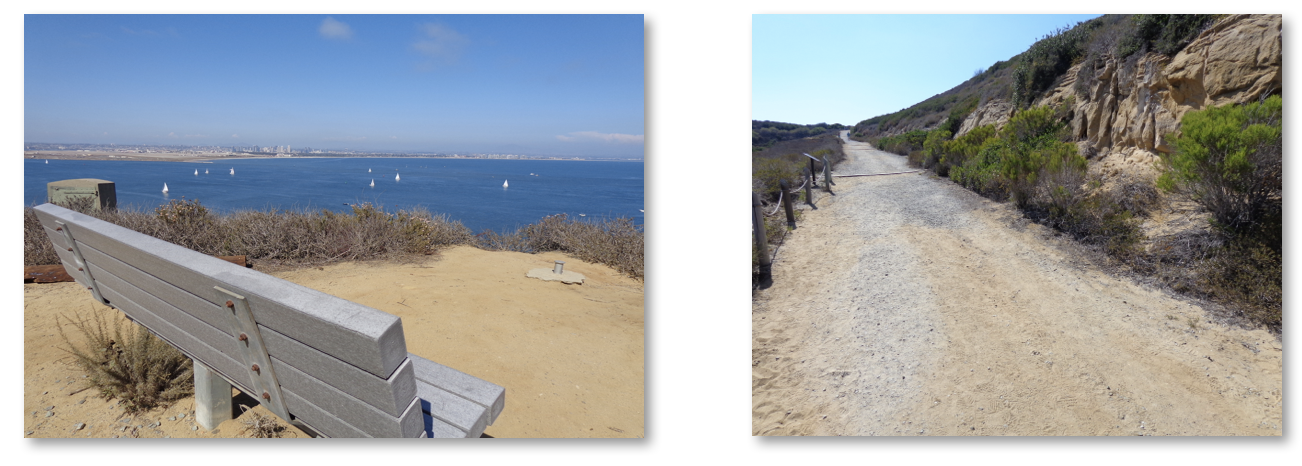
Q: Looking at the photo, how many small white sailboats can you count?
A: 9